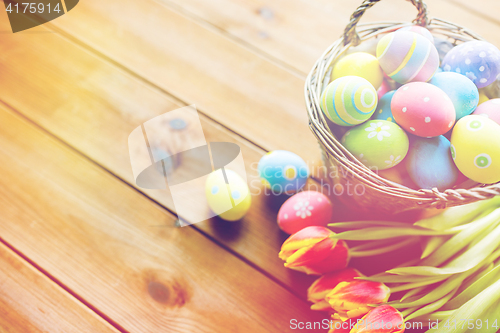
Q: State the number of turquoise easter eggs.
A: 4